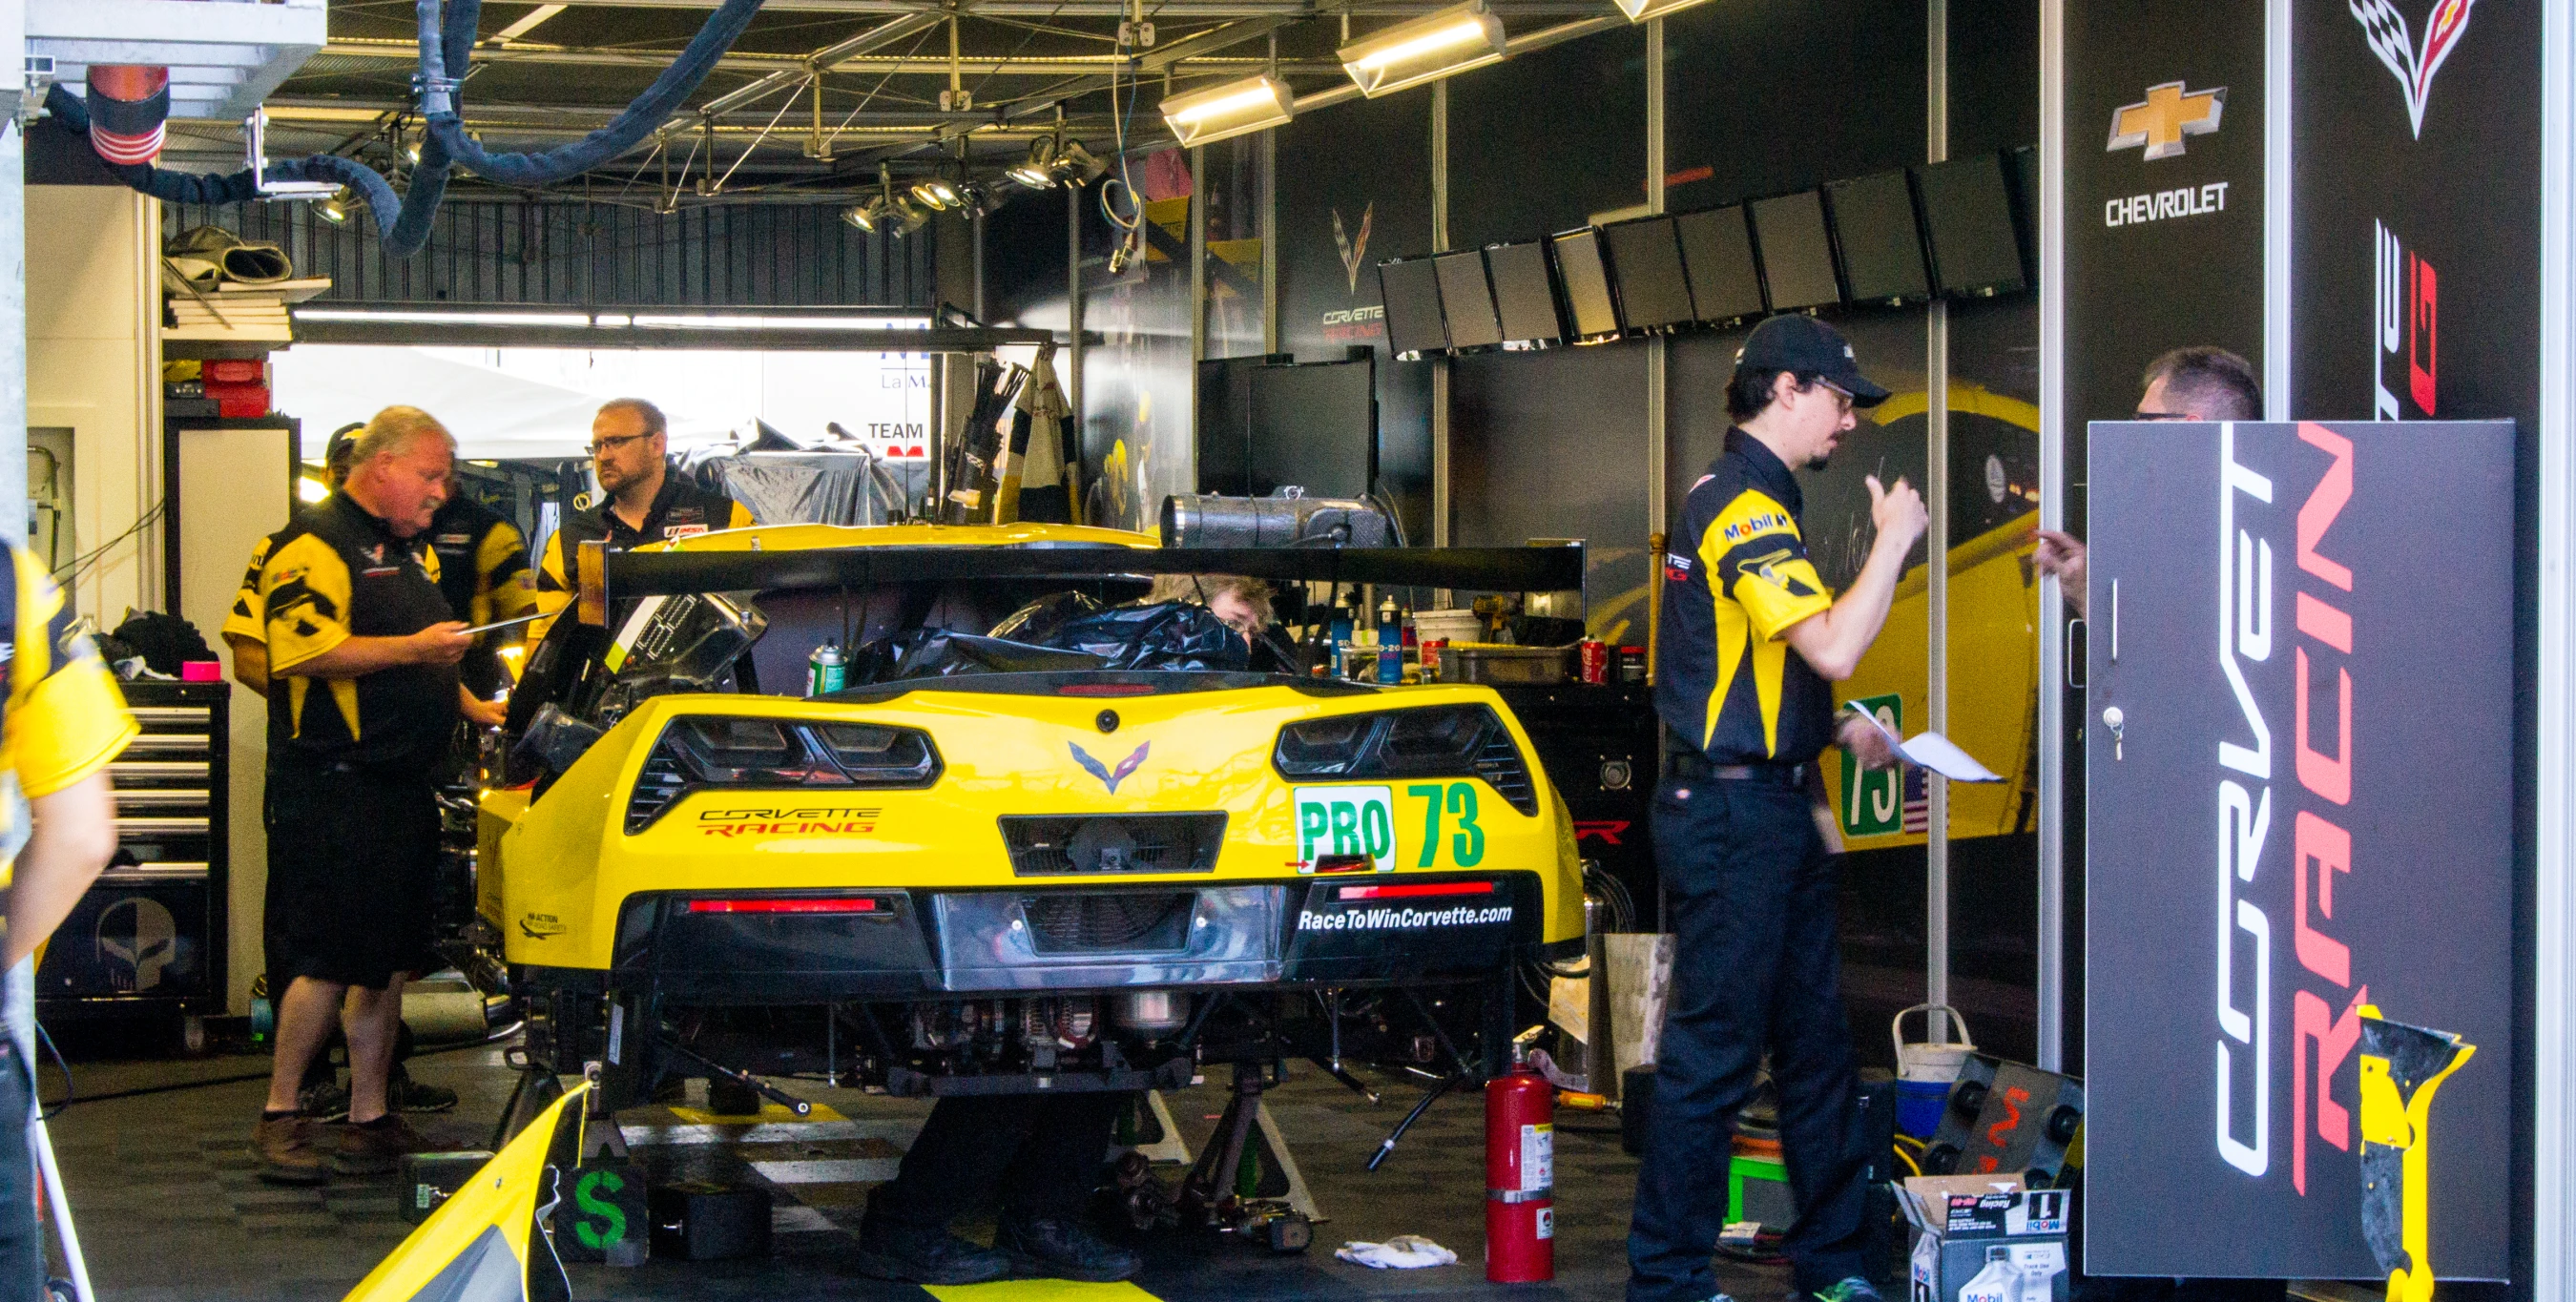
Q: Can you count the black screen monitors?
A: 11